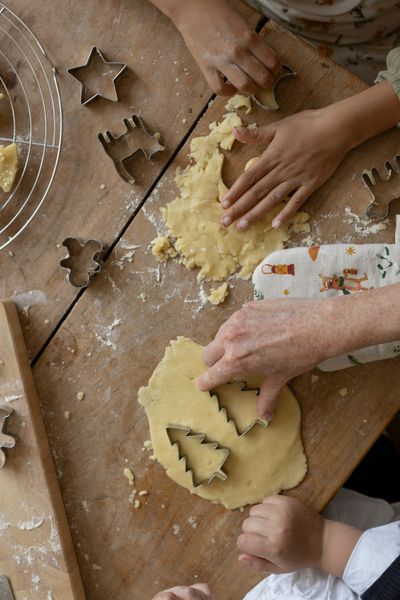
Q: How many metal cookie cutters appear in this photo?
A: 8